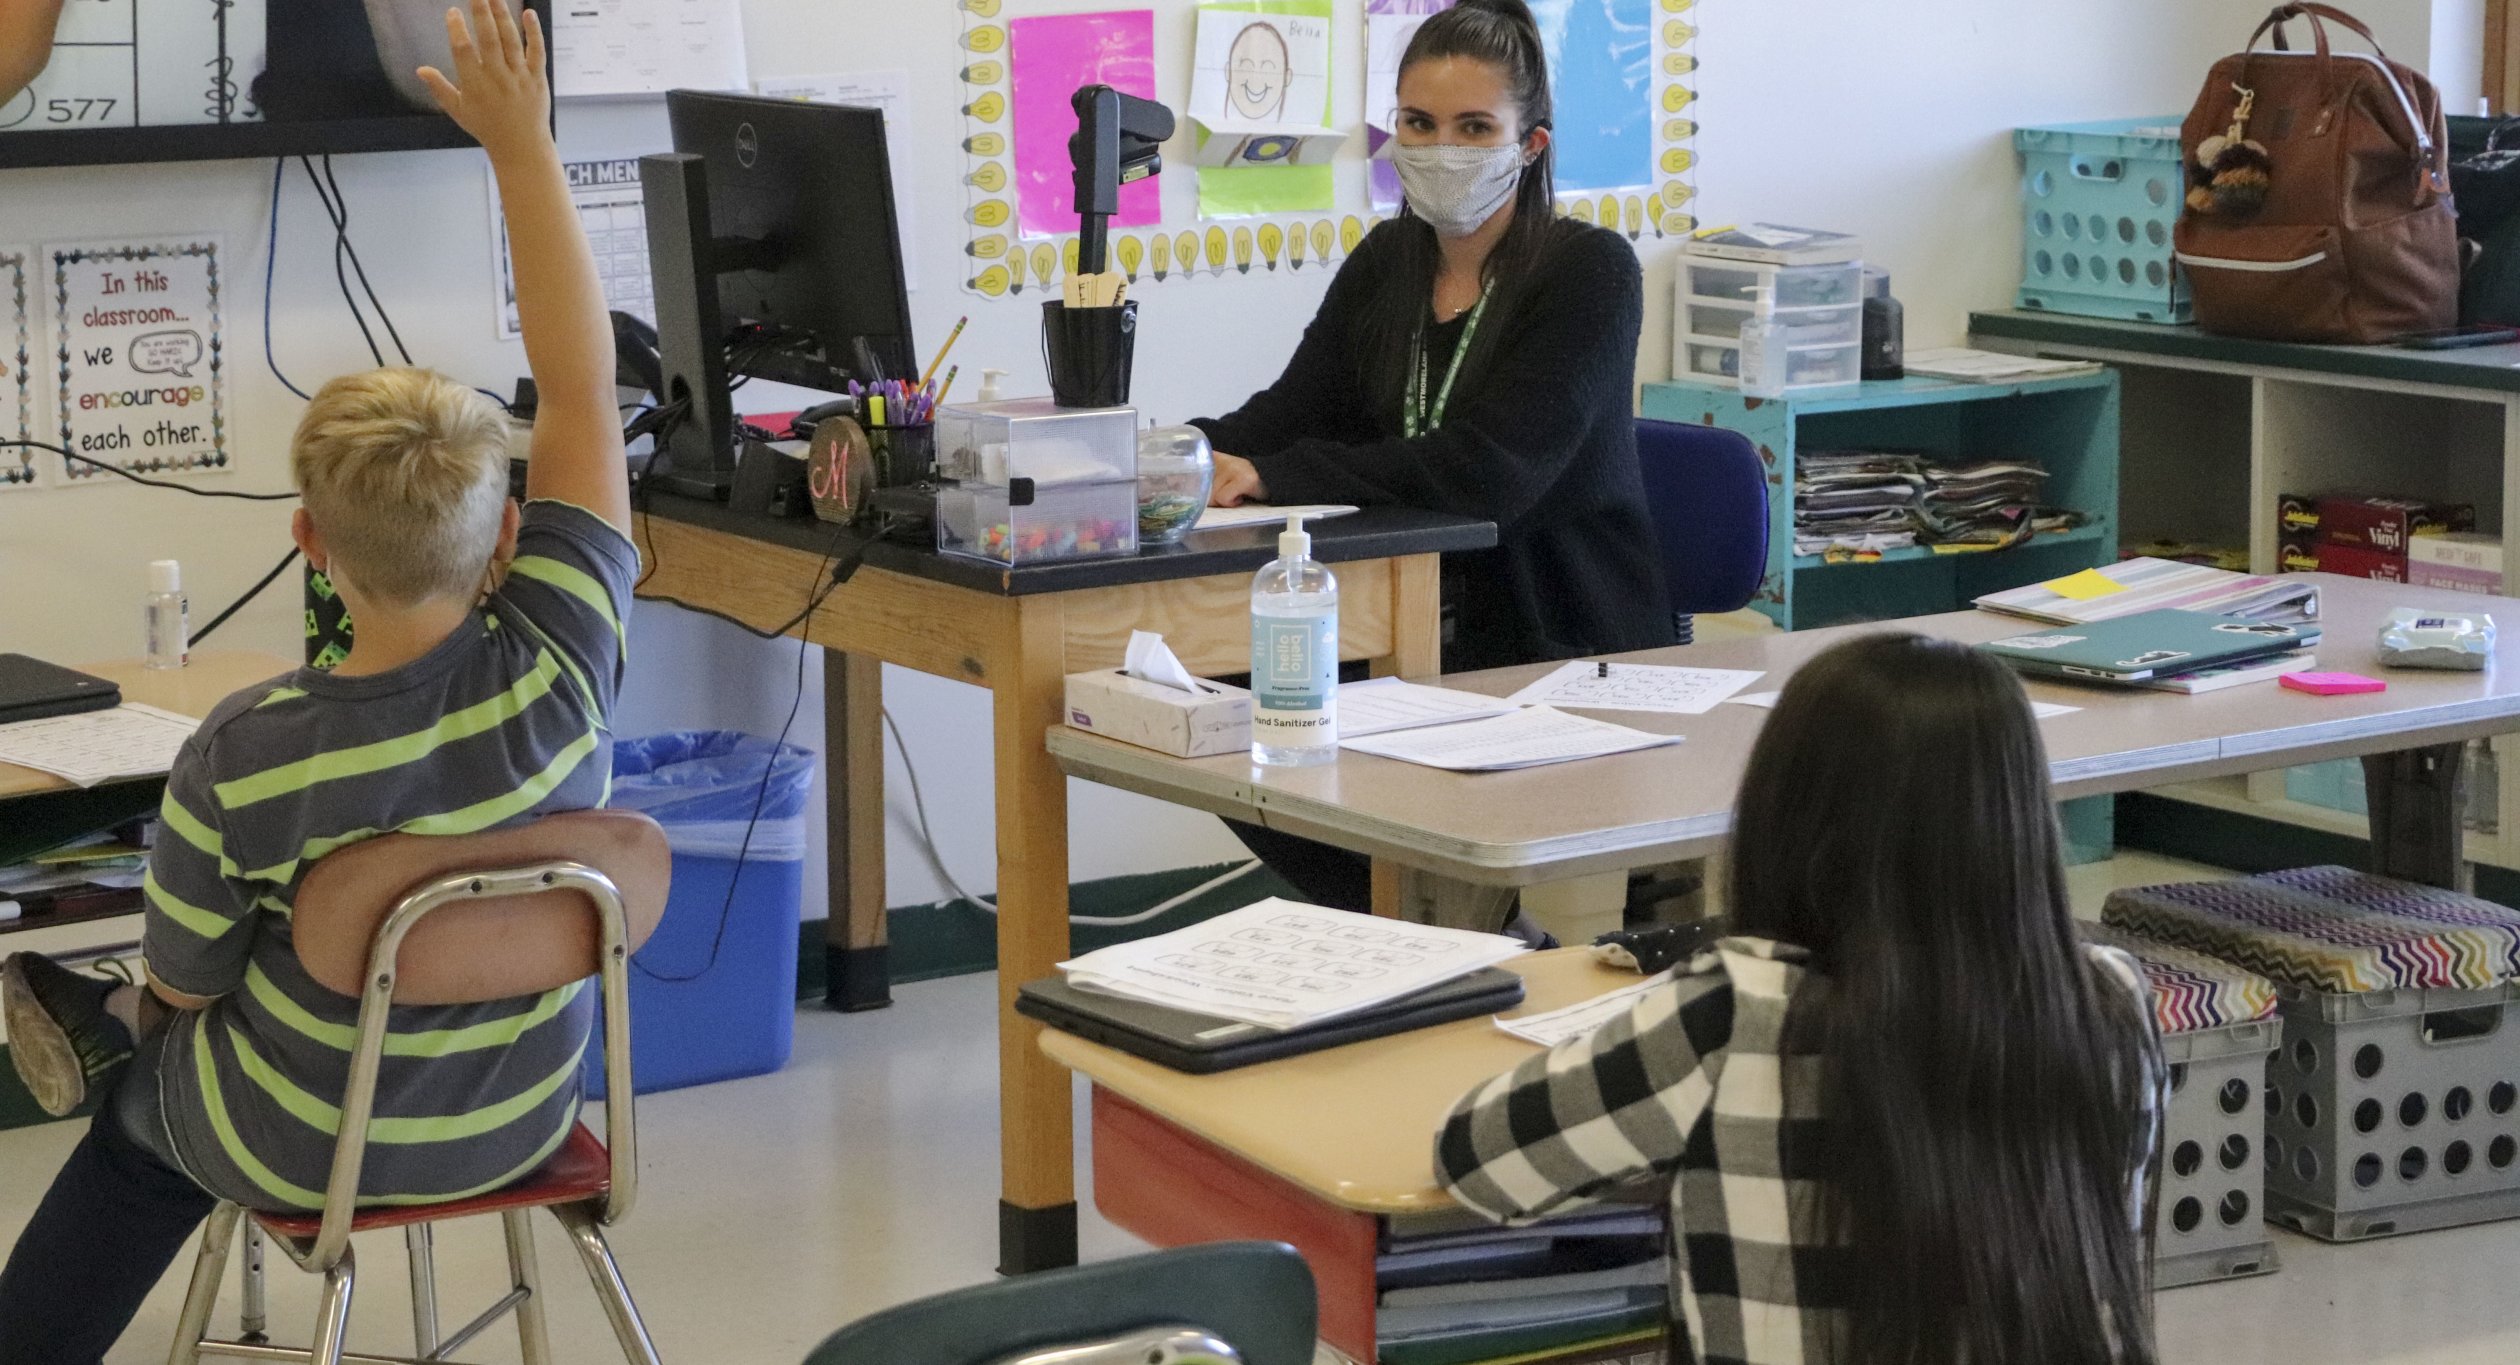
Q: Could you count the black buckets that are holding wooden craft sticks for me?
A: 1